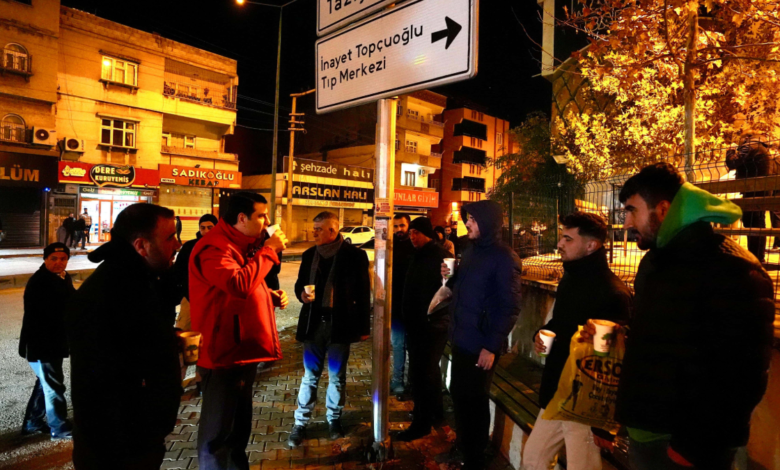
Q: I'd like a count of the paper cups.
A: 6